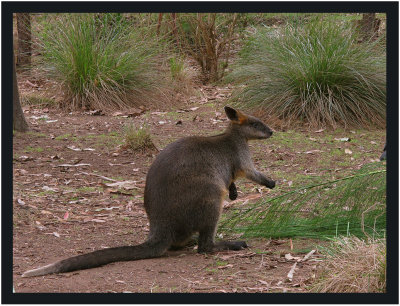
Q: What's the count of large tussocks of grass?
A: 2